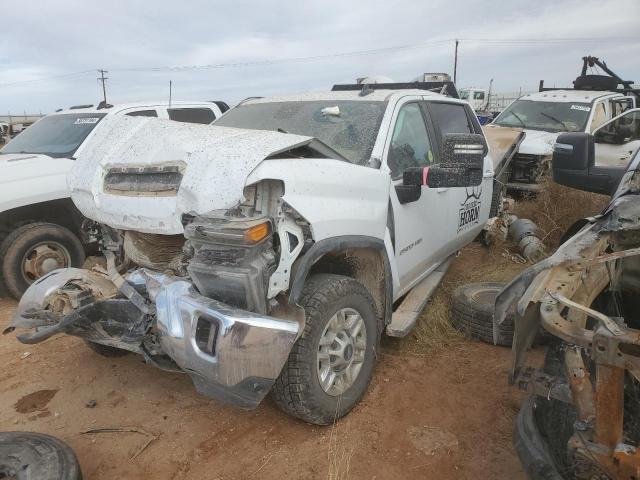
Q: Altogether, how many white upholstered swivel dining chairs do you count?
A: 0